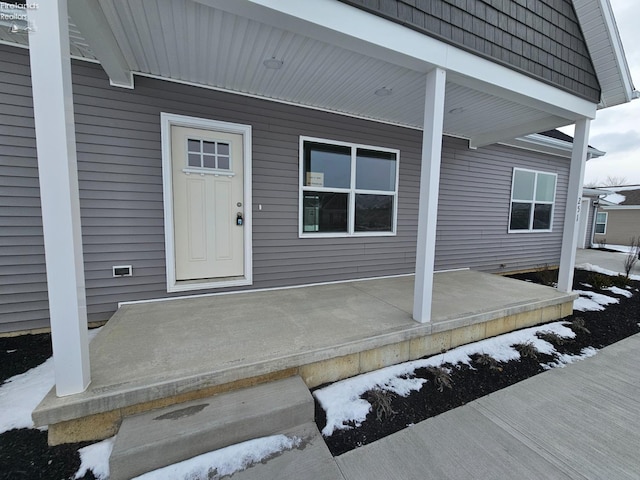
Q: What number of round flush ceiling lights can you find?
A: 3